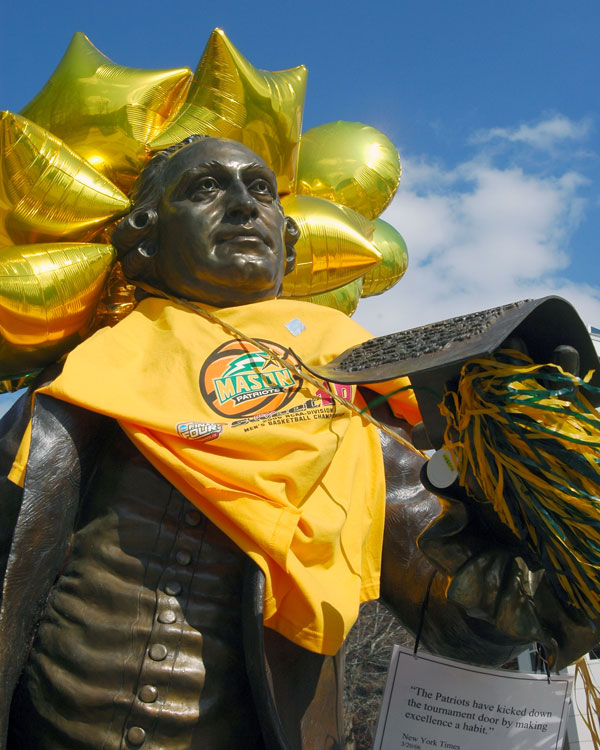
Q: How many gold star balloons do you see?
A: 5